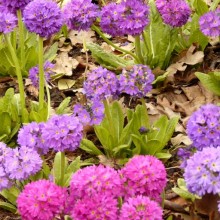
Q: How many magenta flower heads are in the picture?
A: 5